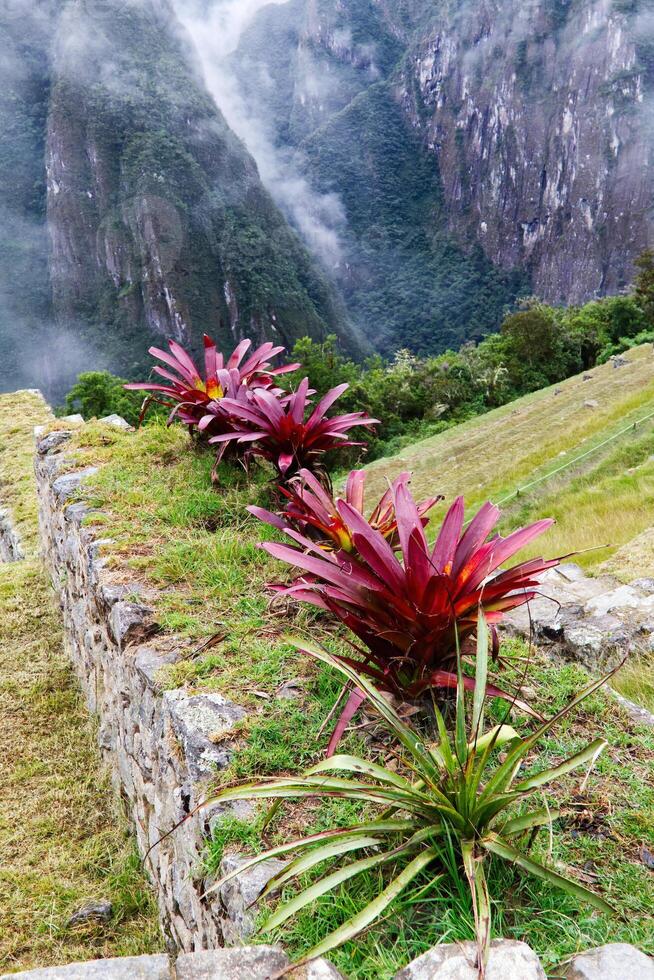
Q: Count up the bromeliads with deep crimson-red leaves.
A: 4